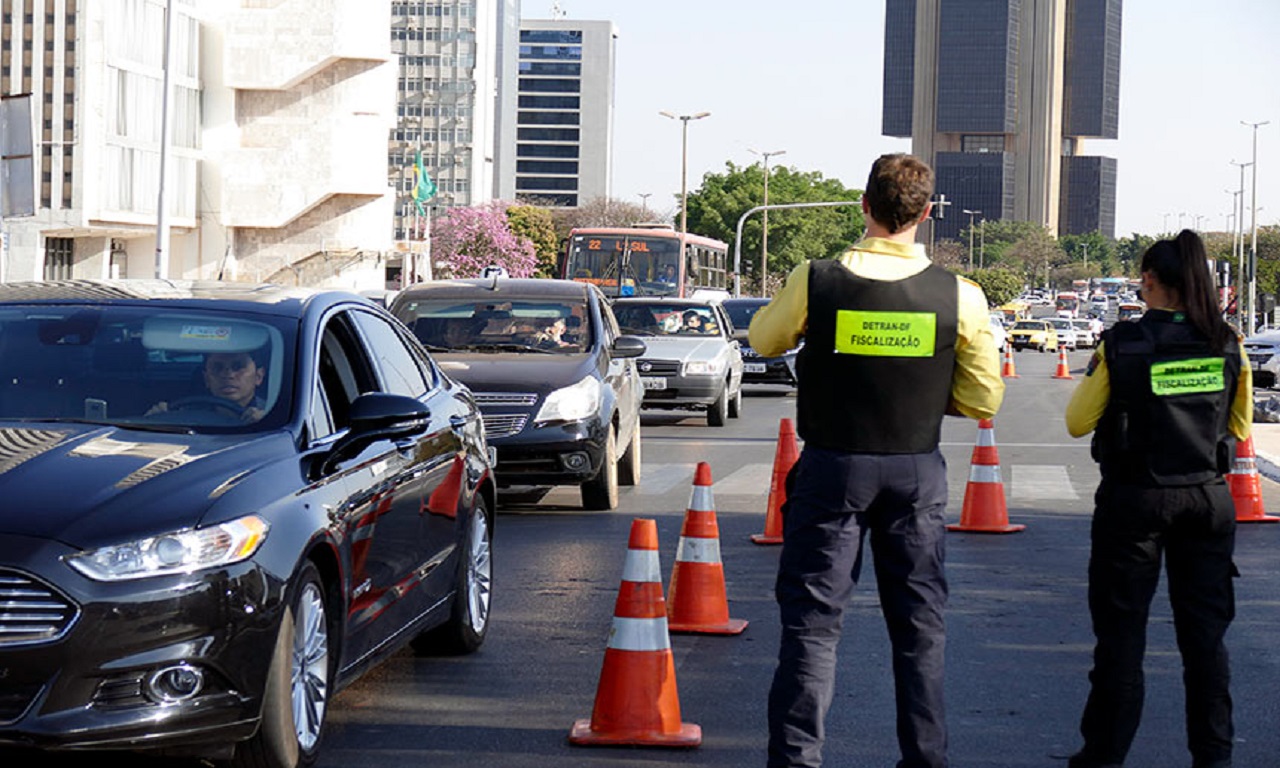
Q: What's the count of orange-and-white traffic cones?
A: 7